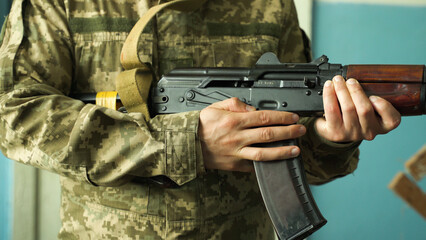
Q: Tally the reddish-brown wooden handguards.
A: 1